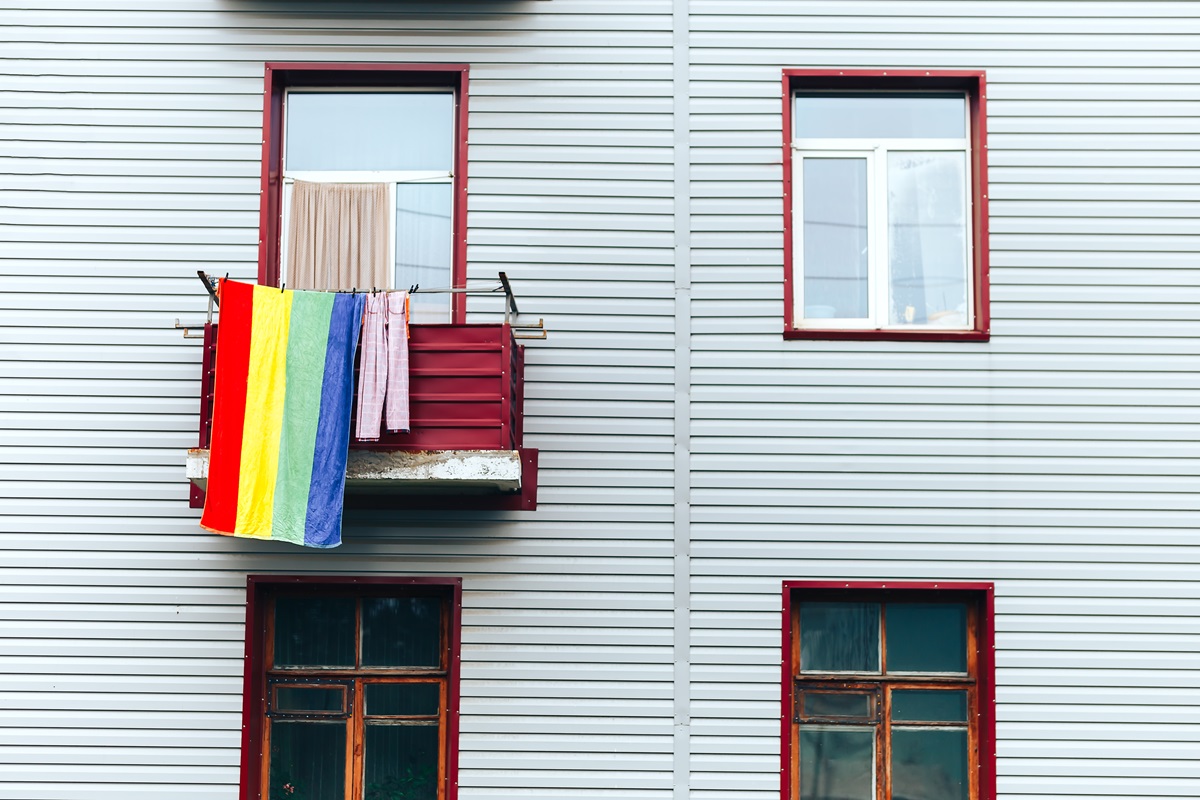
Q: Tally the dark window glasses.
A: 12